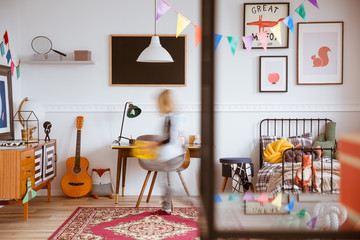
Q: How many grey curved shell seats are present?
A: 1